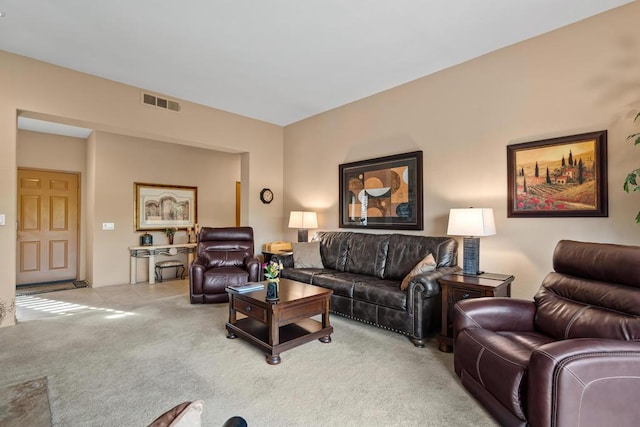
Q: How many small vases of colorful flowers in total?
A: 1